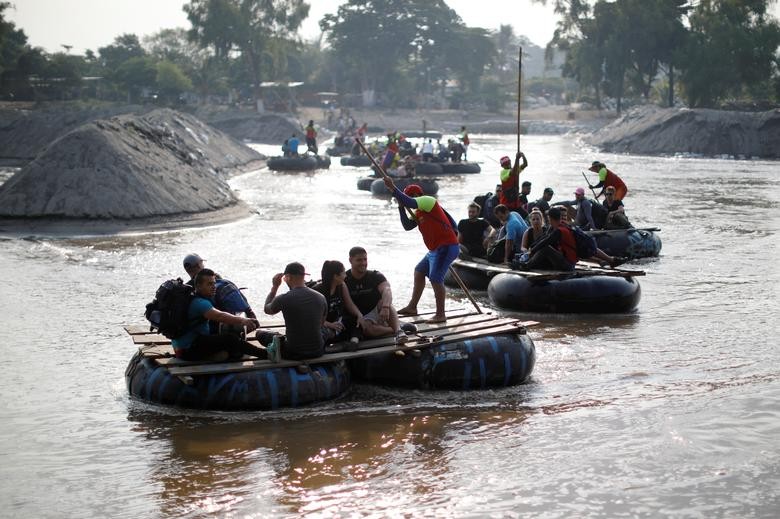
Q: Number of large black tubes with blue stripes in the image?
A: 2